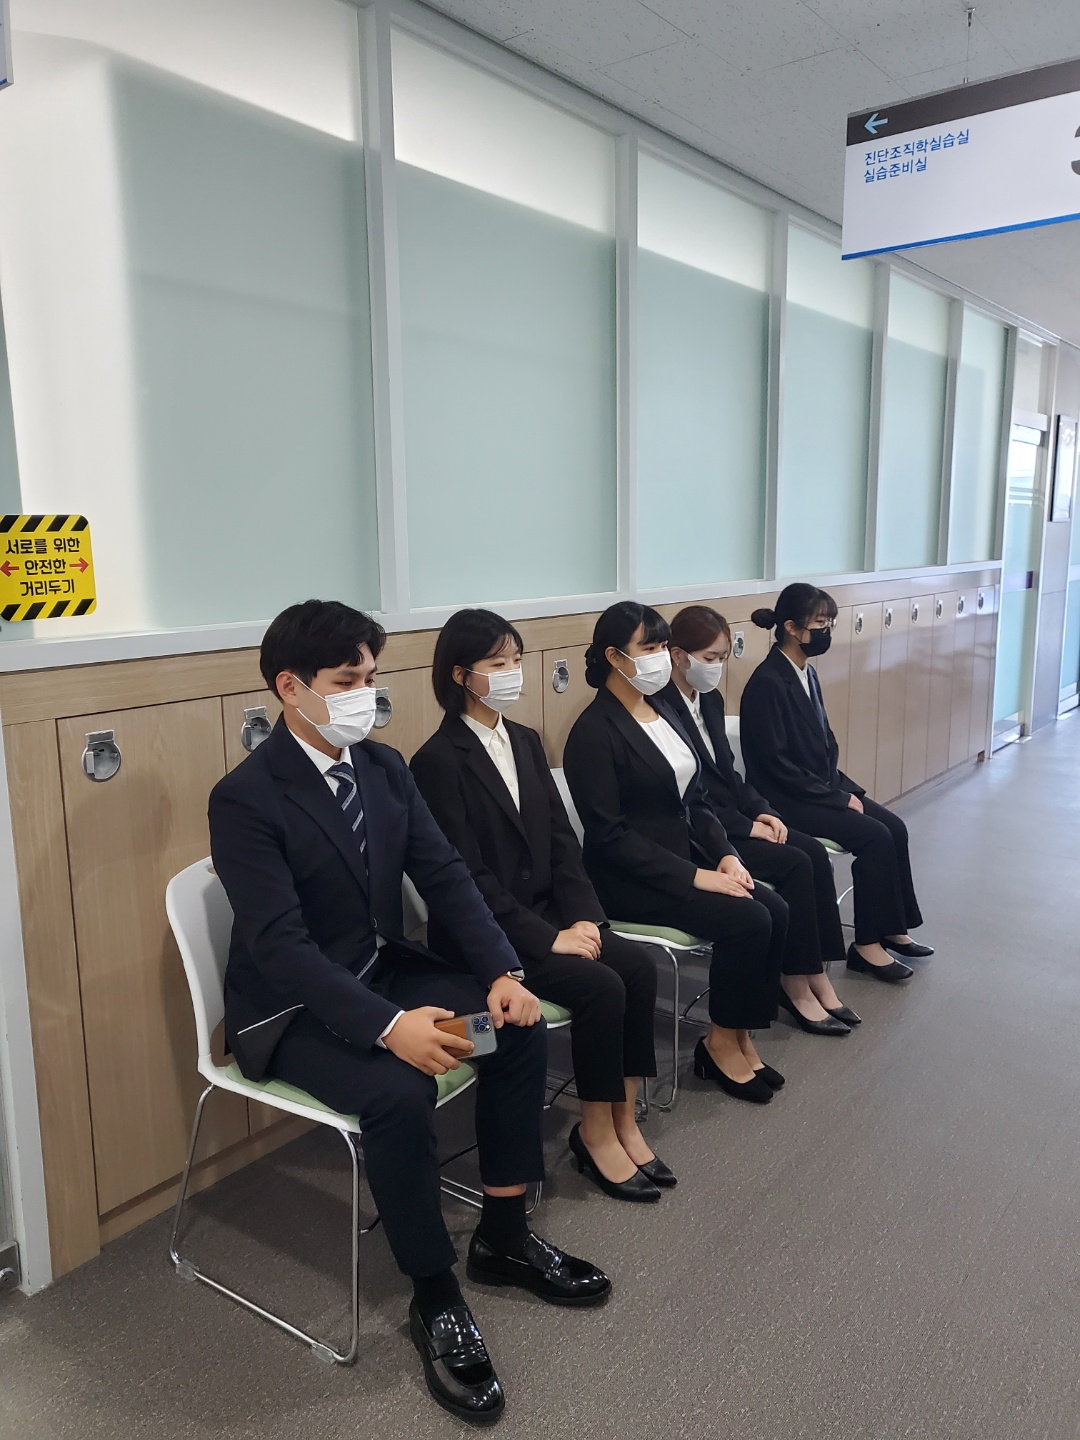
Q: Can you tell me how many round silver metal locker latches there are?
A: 11